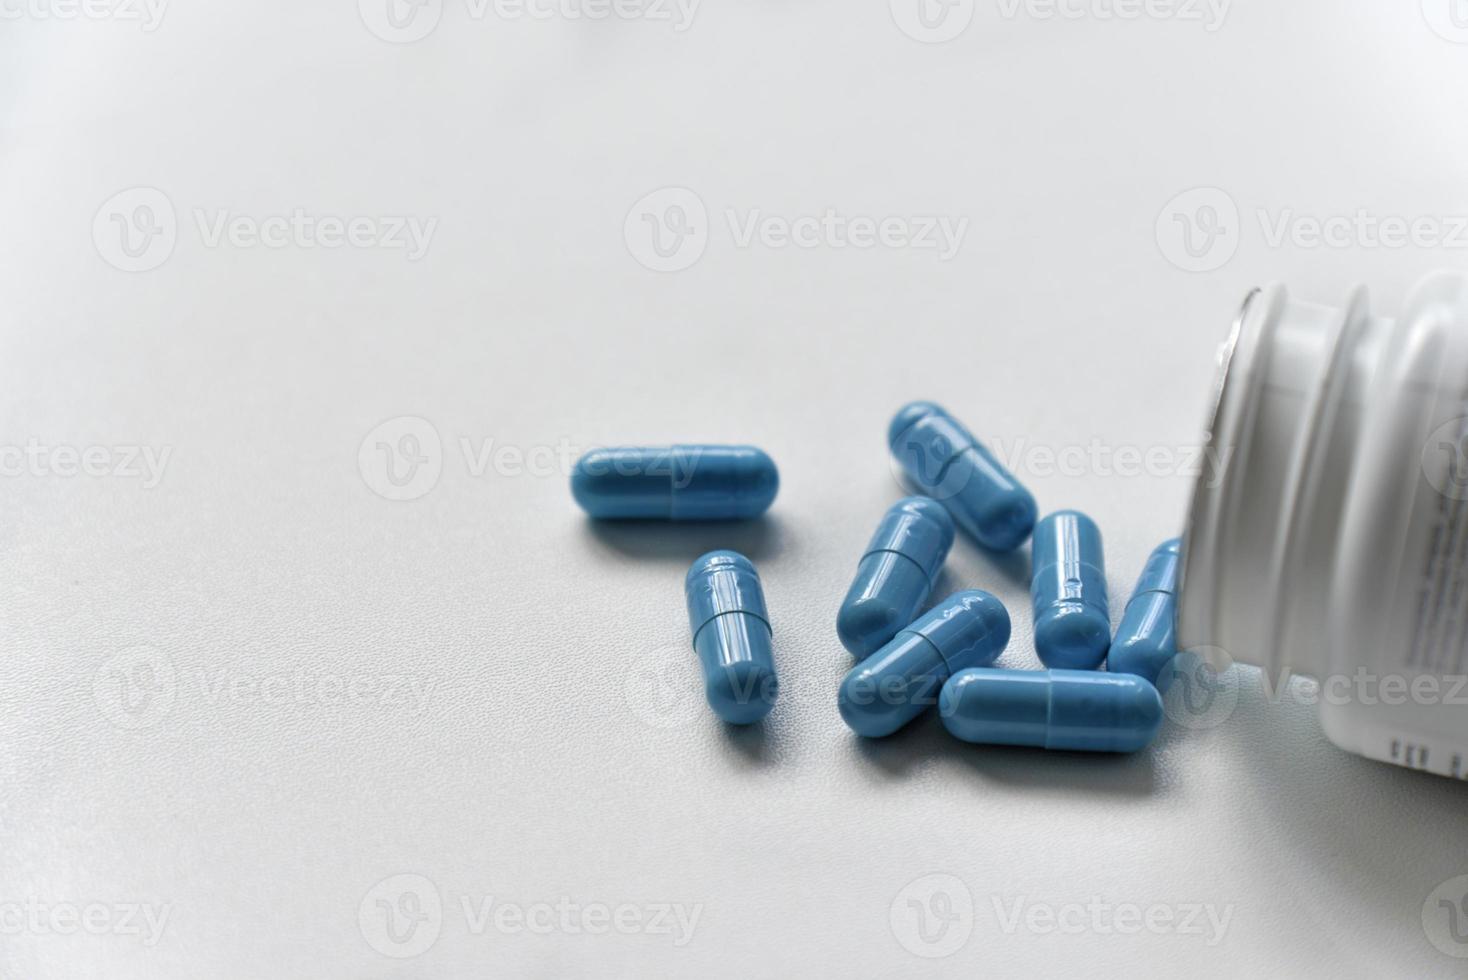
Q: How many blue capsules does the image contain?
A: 8